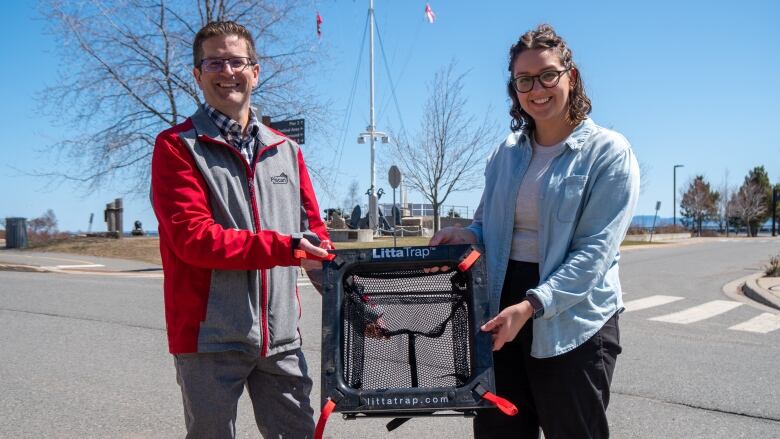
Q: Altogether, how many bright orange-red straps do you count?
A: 4